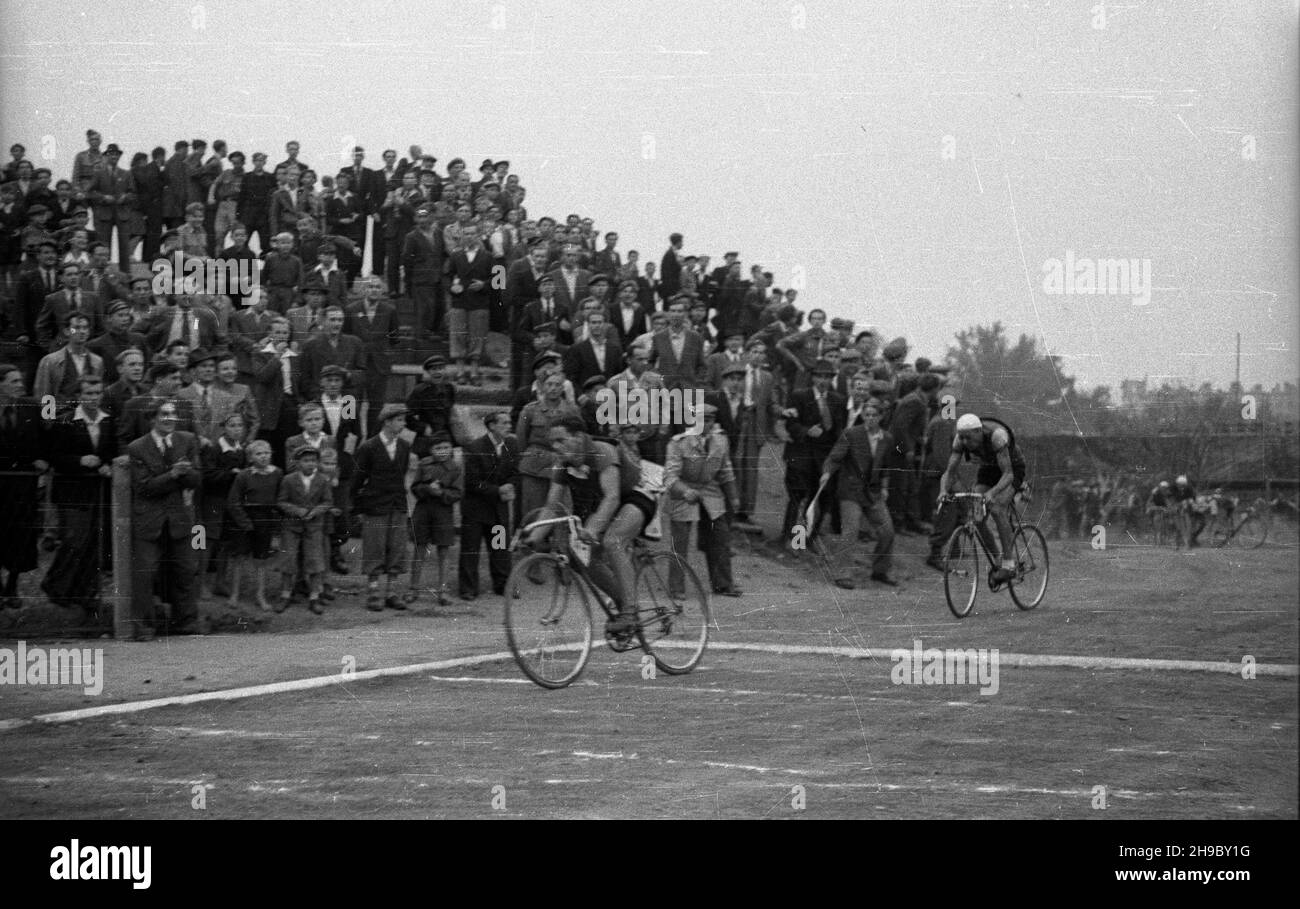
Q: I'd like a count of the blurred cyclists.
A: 2